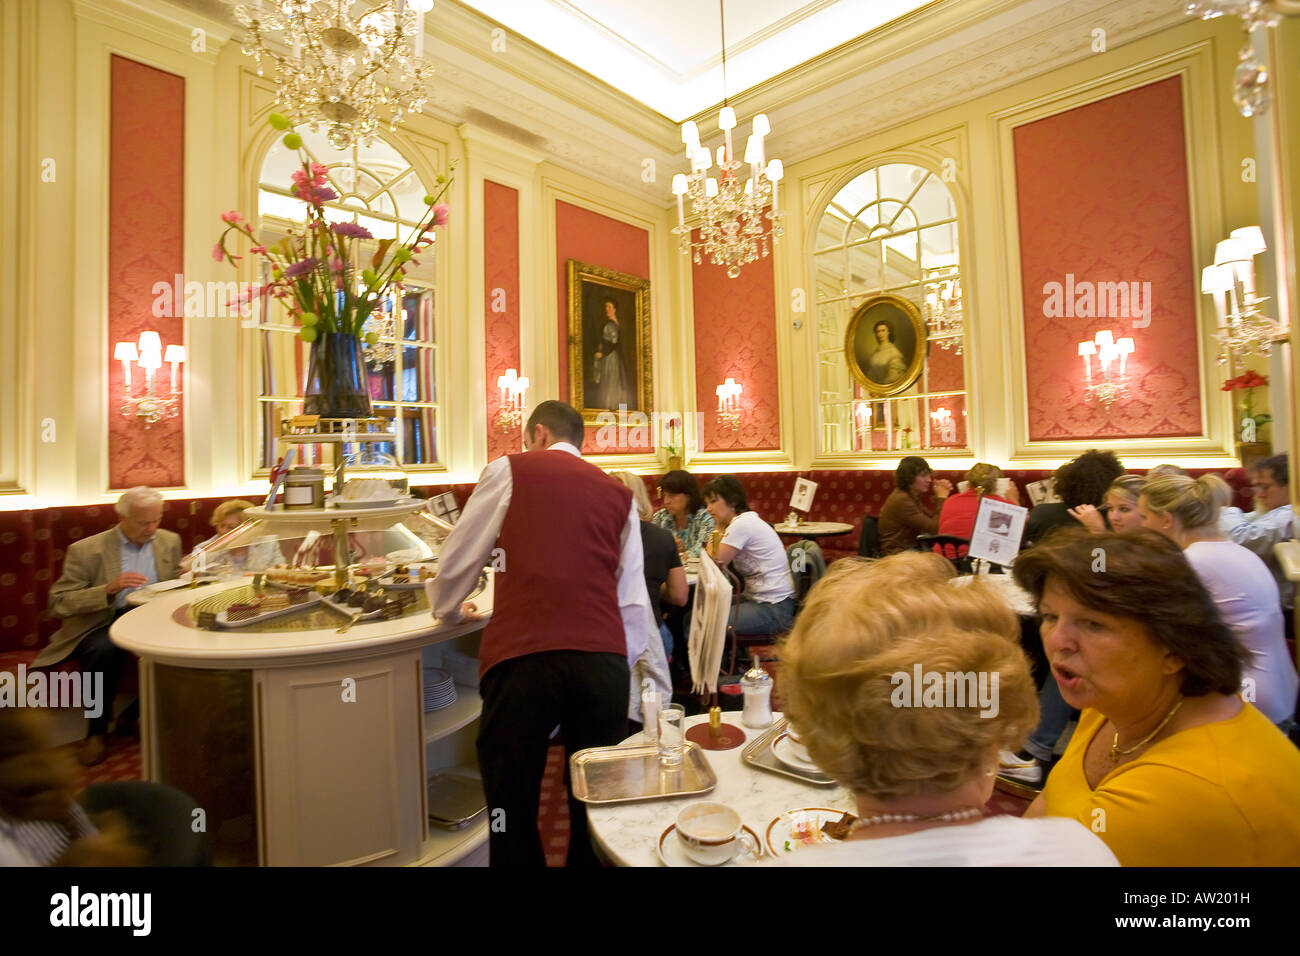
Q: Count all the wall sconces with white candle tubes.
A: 5